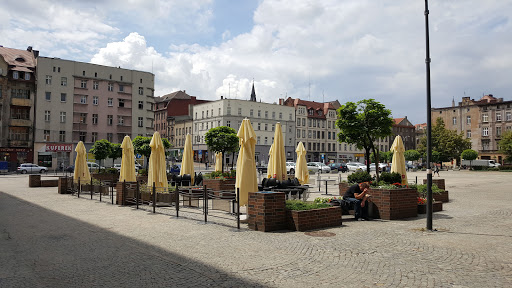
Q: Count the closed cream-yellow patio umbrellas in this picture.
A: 10